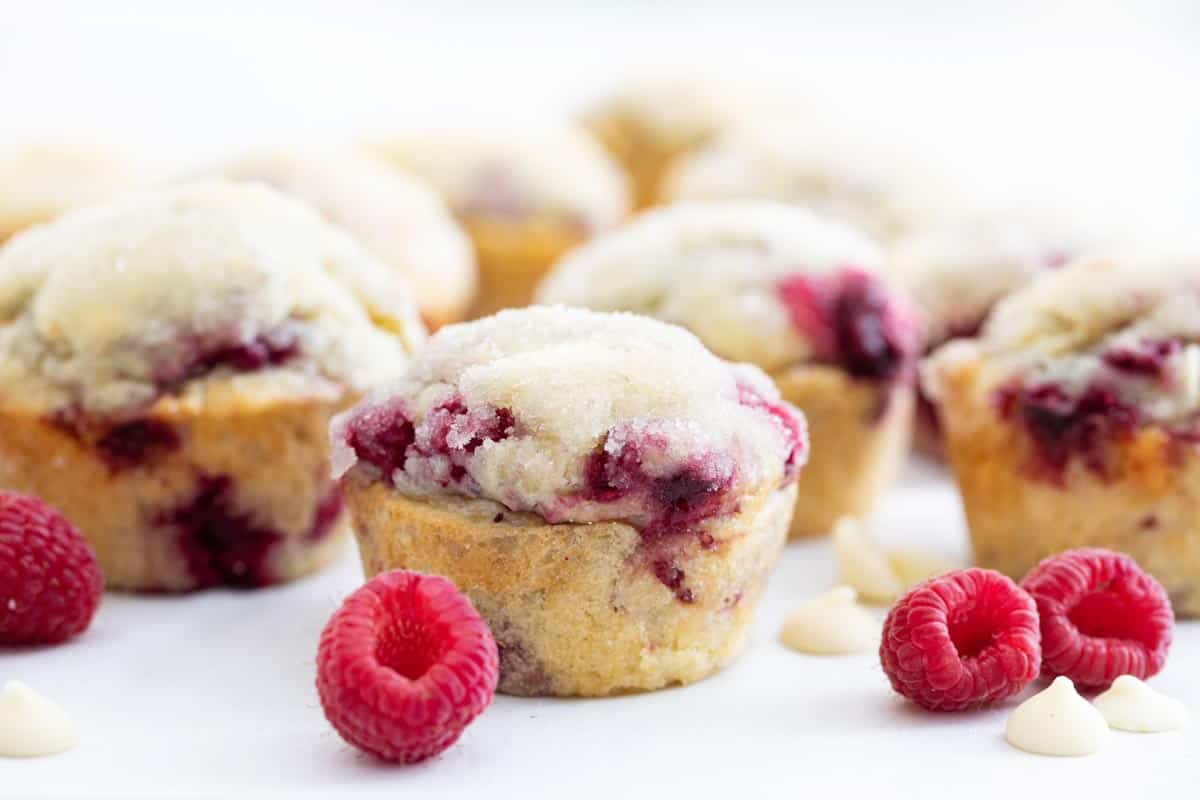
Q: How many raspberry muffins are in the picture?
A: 10